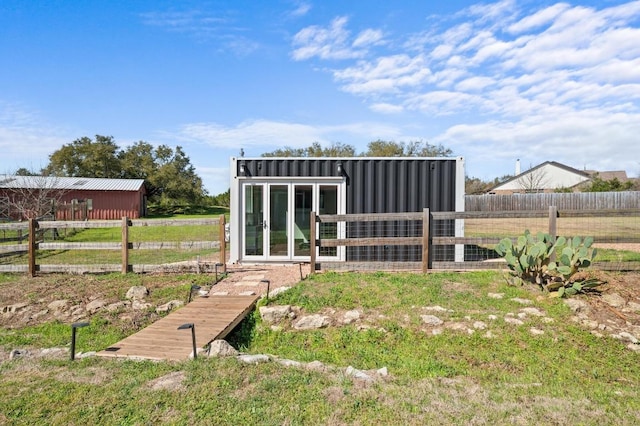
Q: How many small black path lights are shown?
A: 6